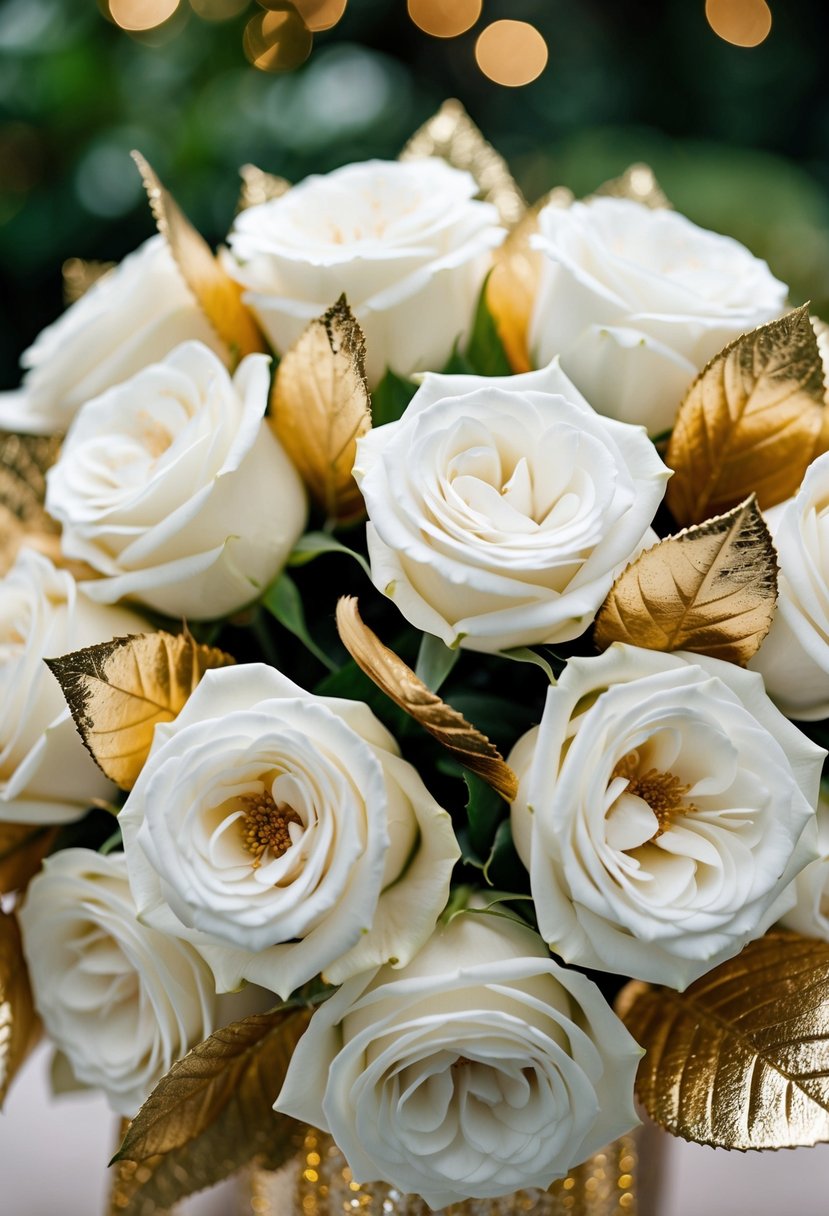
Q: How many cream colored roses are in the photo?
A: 12